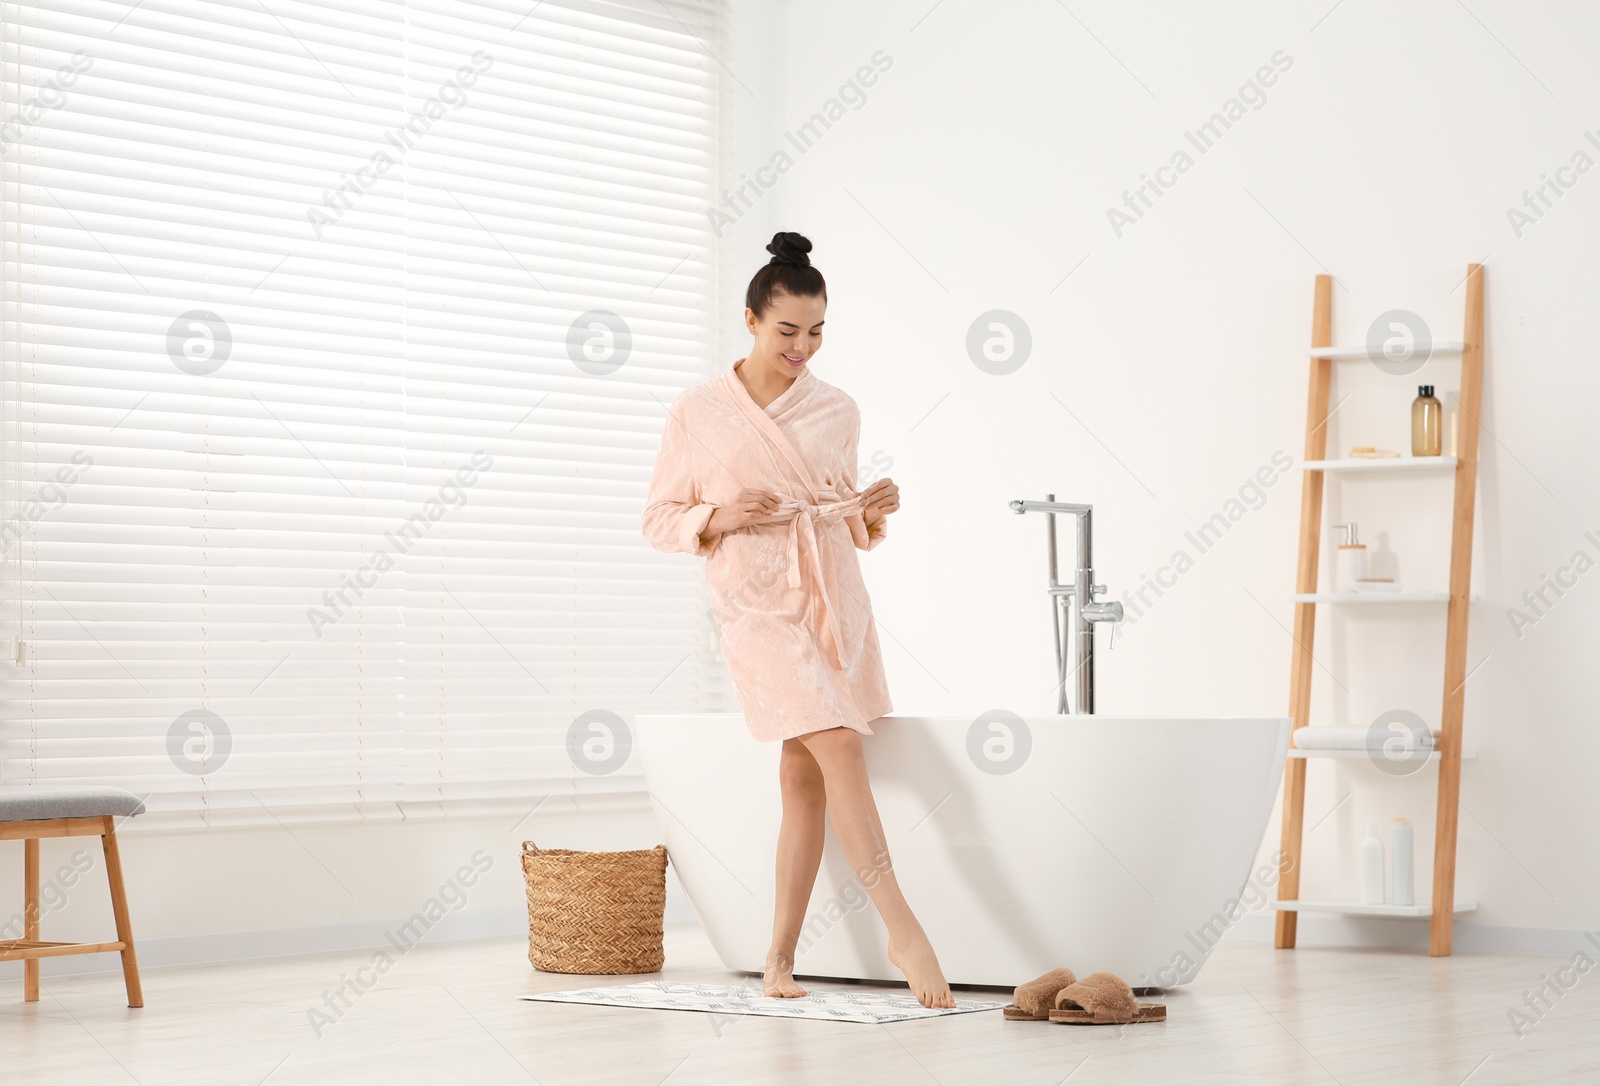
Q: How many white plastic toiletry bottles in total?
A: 2